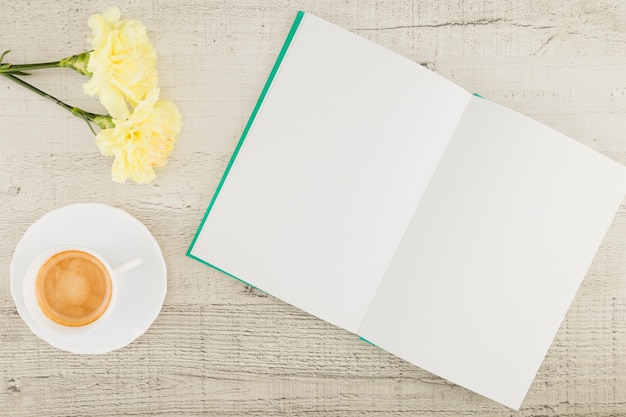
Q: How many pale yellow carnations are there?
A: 2